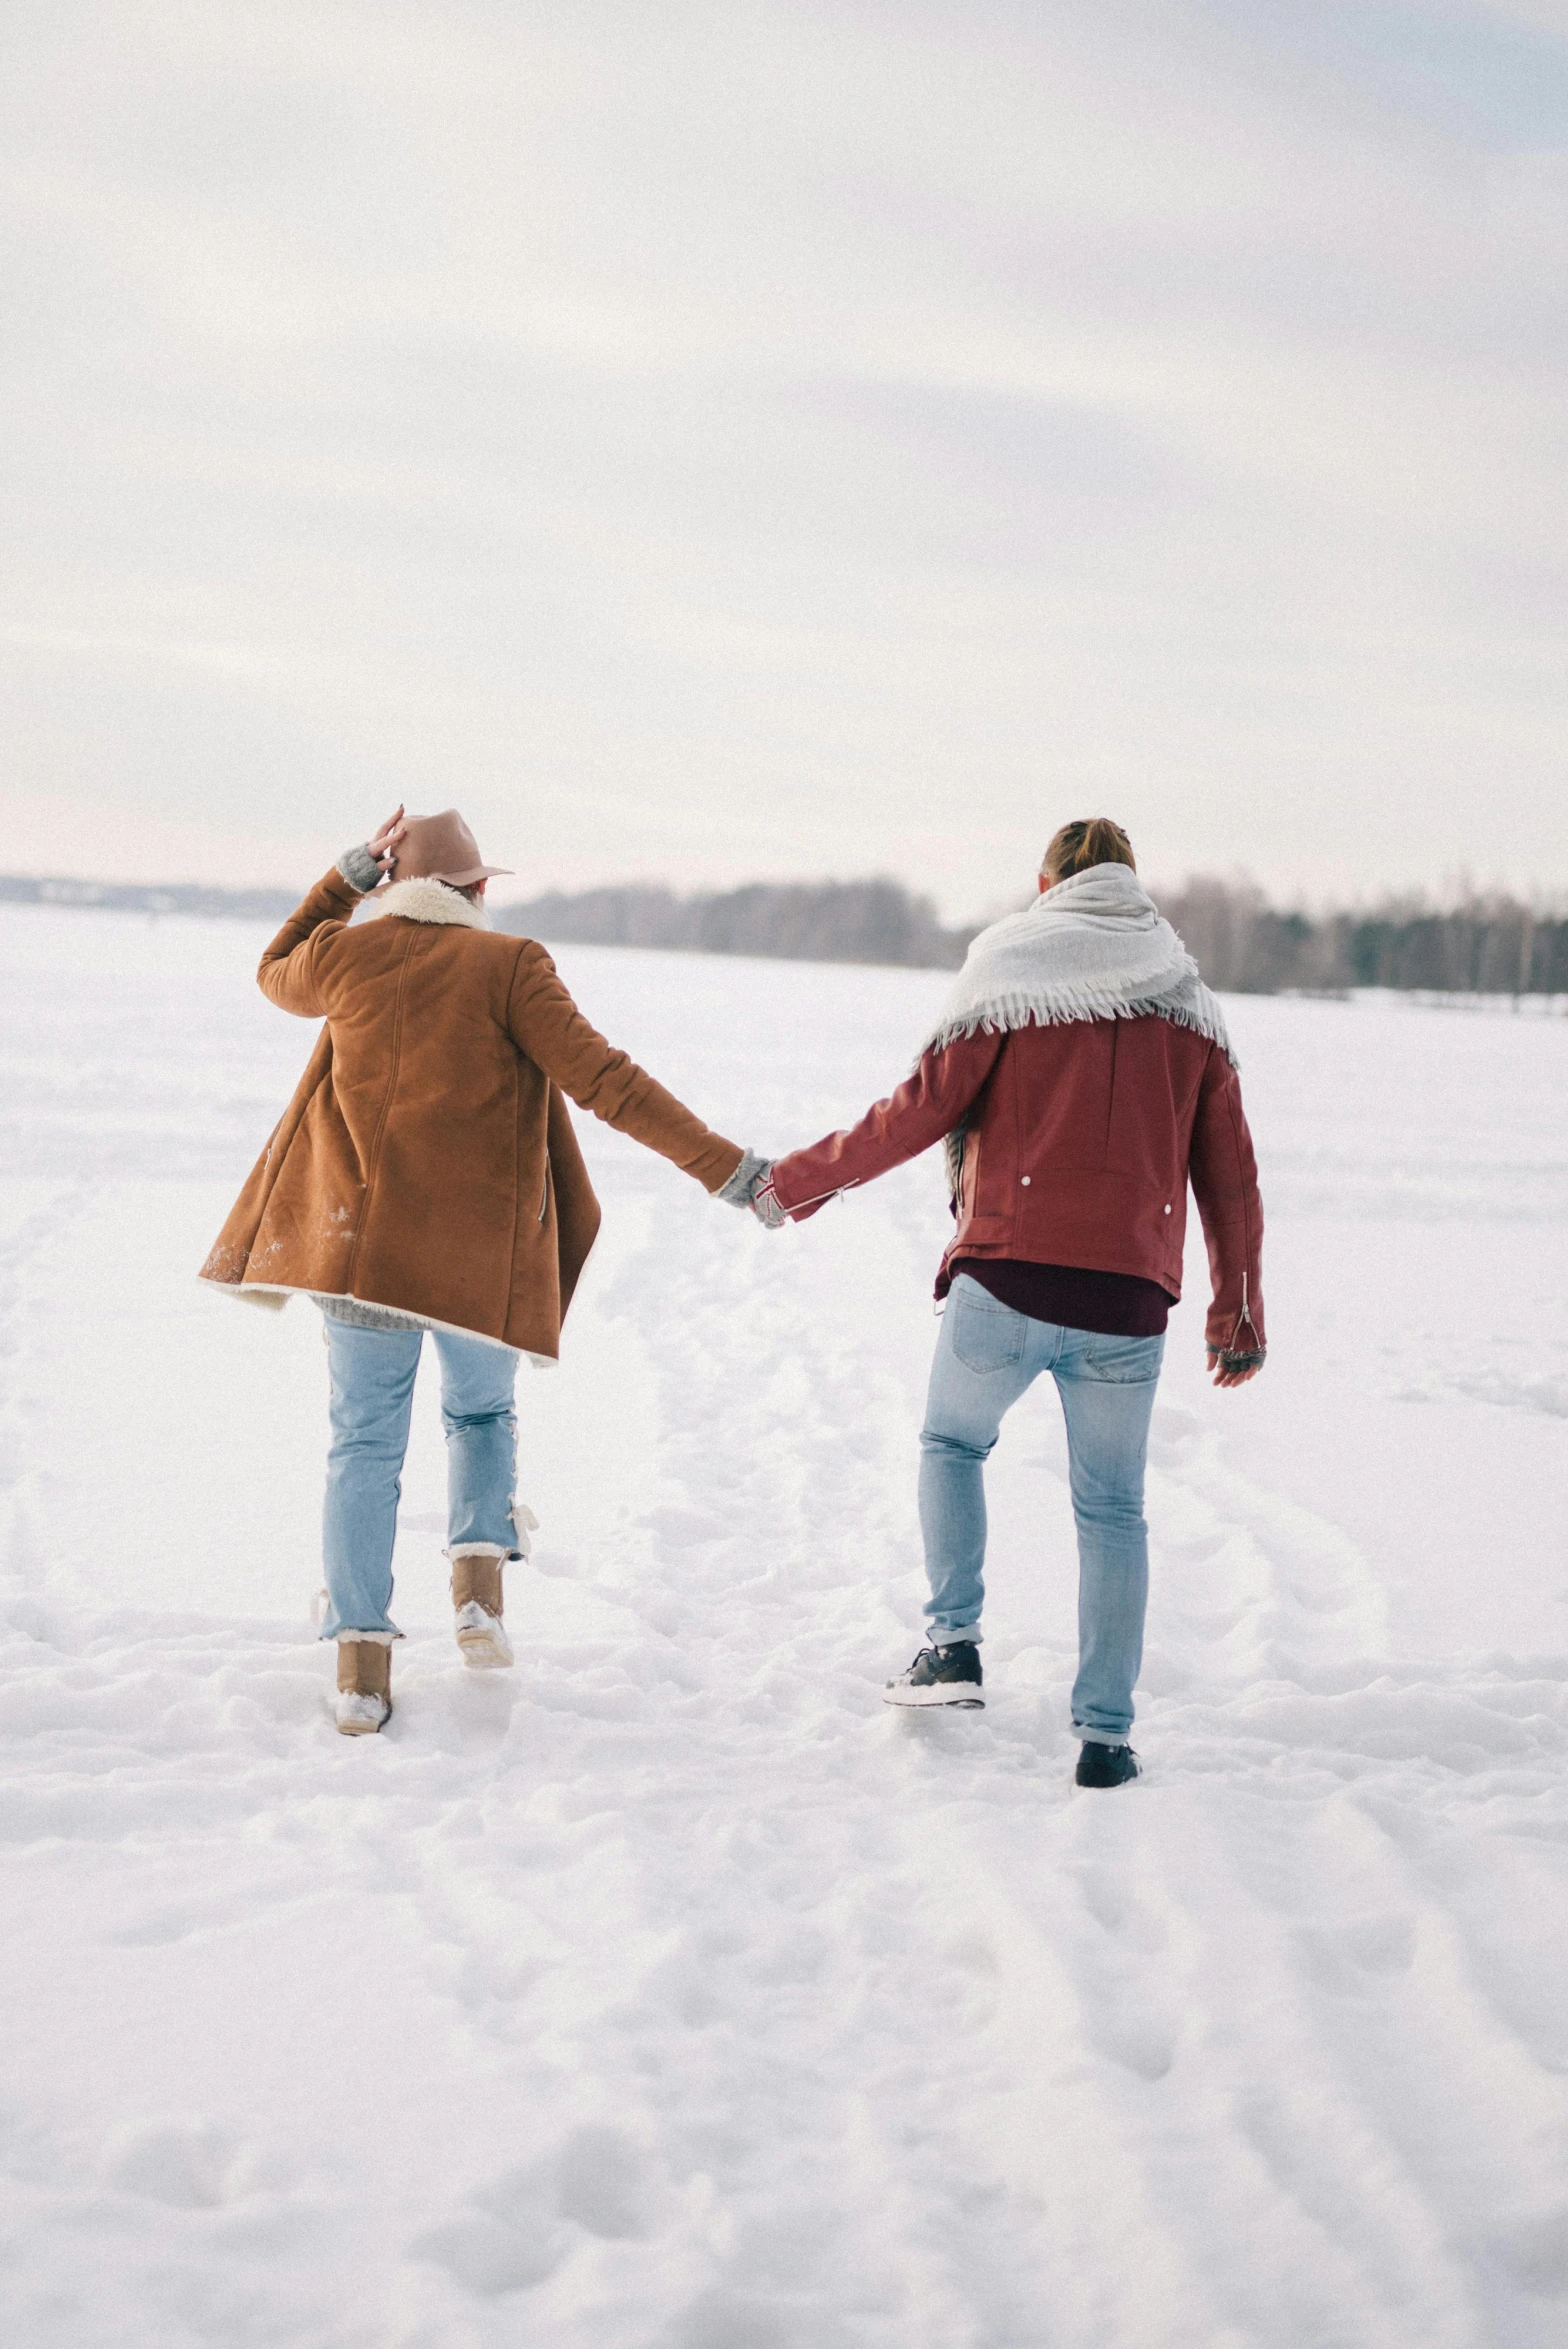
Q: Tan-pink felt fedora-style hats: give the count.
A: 1